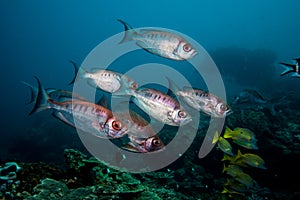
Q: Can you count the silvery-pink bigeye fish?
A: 6